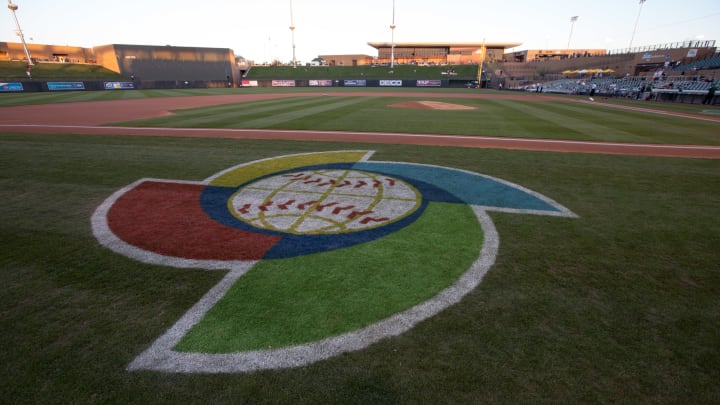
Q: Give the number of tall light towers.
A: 5